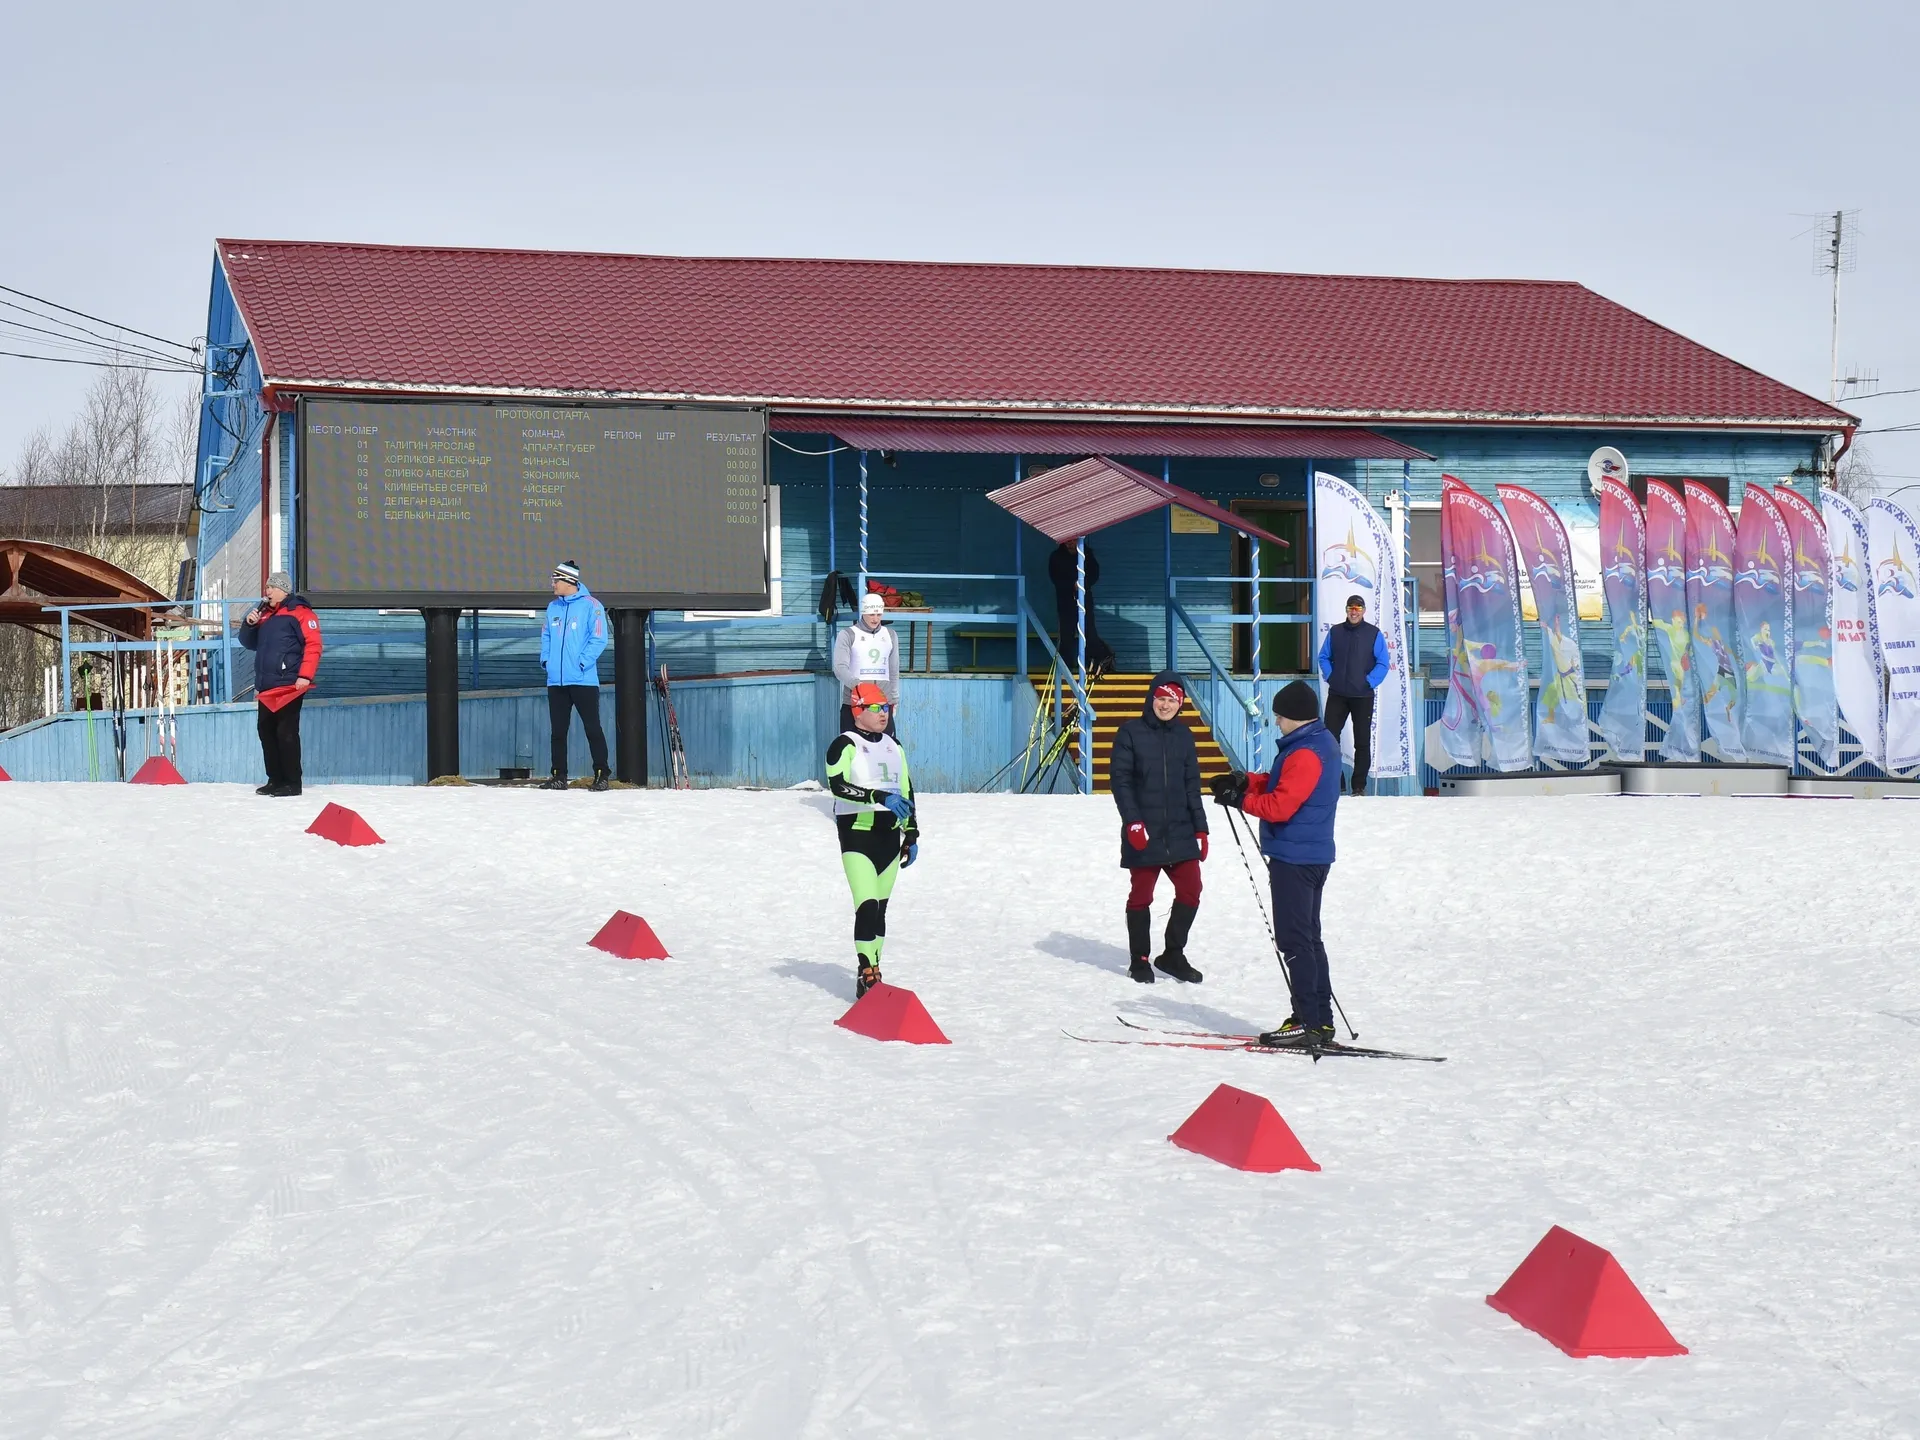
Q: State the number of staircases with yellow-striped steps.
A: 1